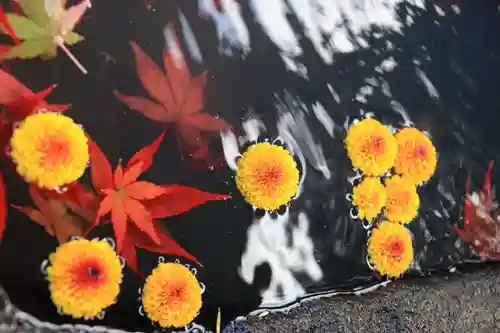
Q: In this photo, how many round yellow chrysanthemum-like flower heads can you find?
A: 9